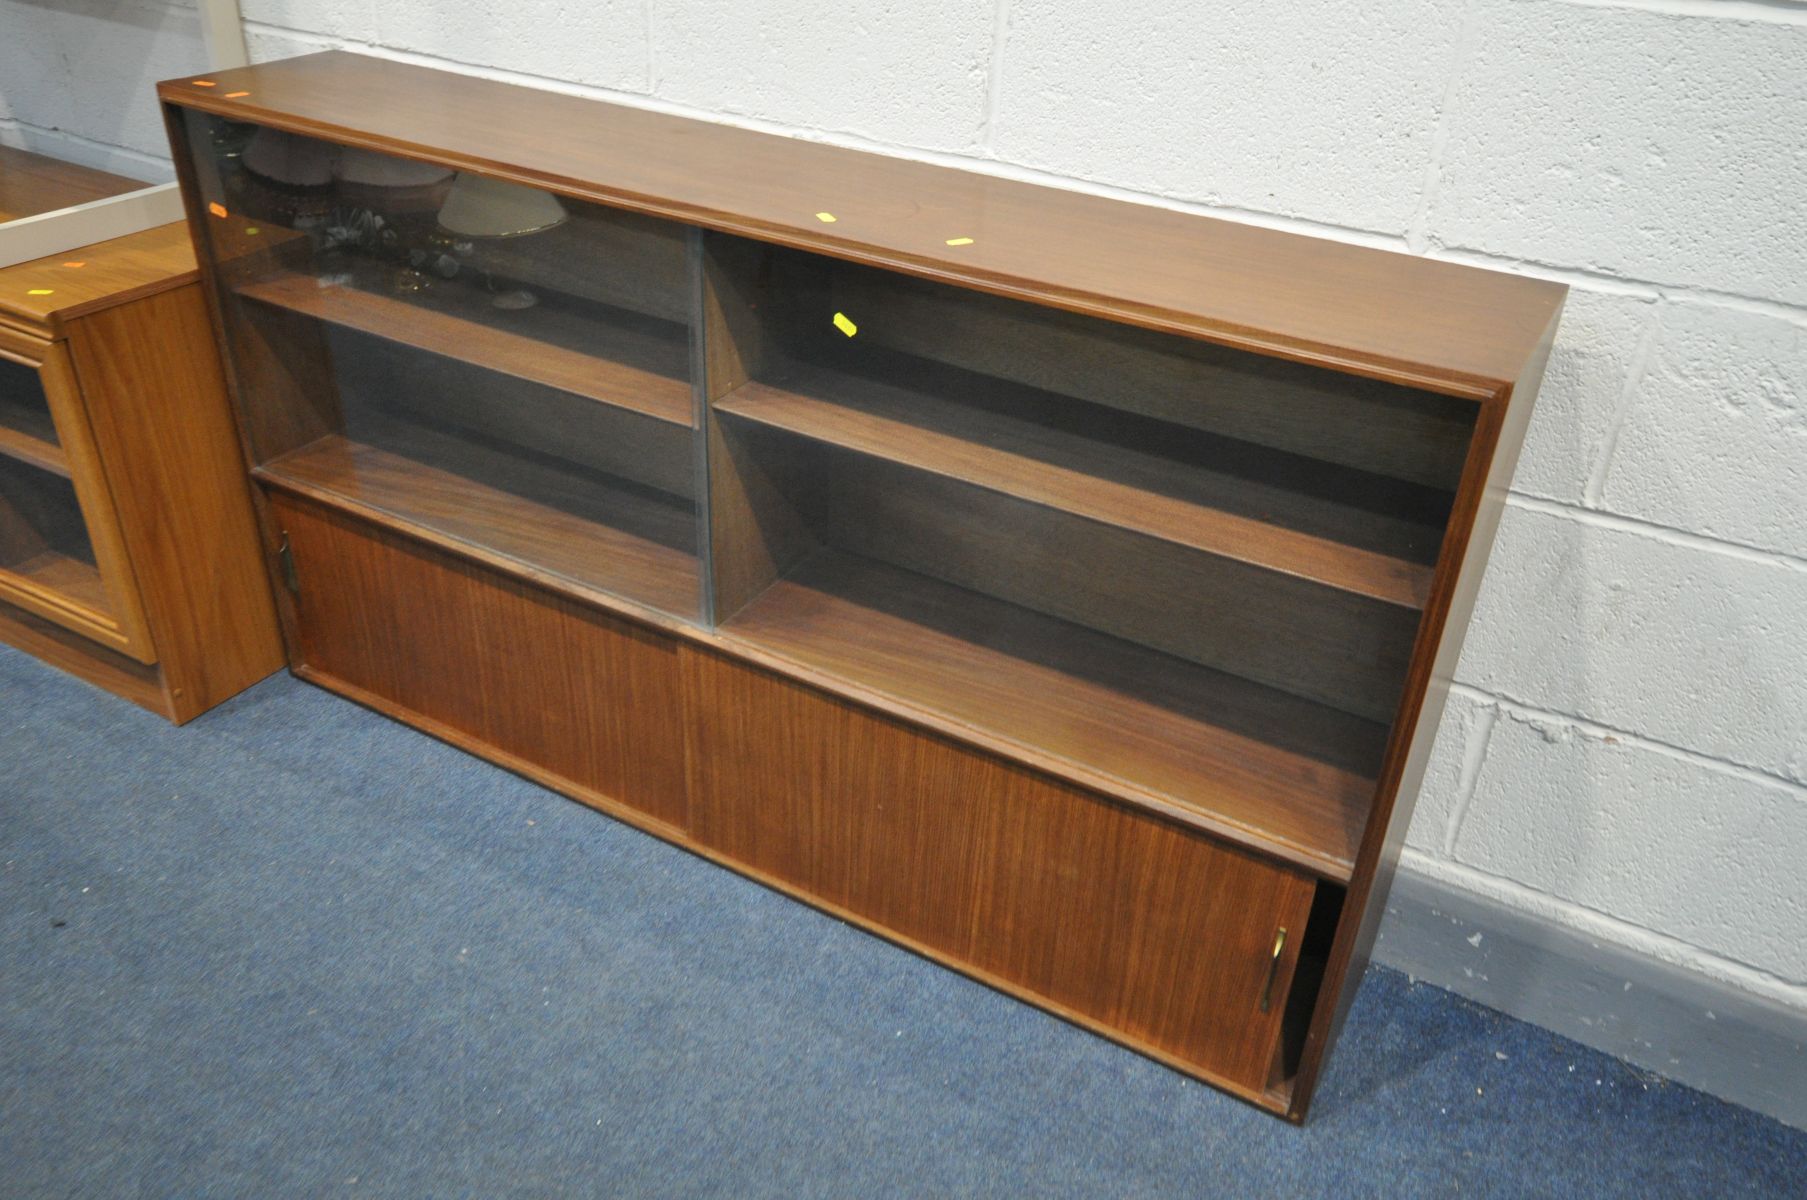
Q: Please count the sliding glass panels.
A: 2